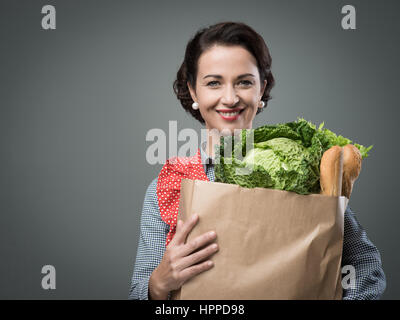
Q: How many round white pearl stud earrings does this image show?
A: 2